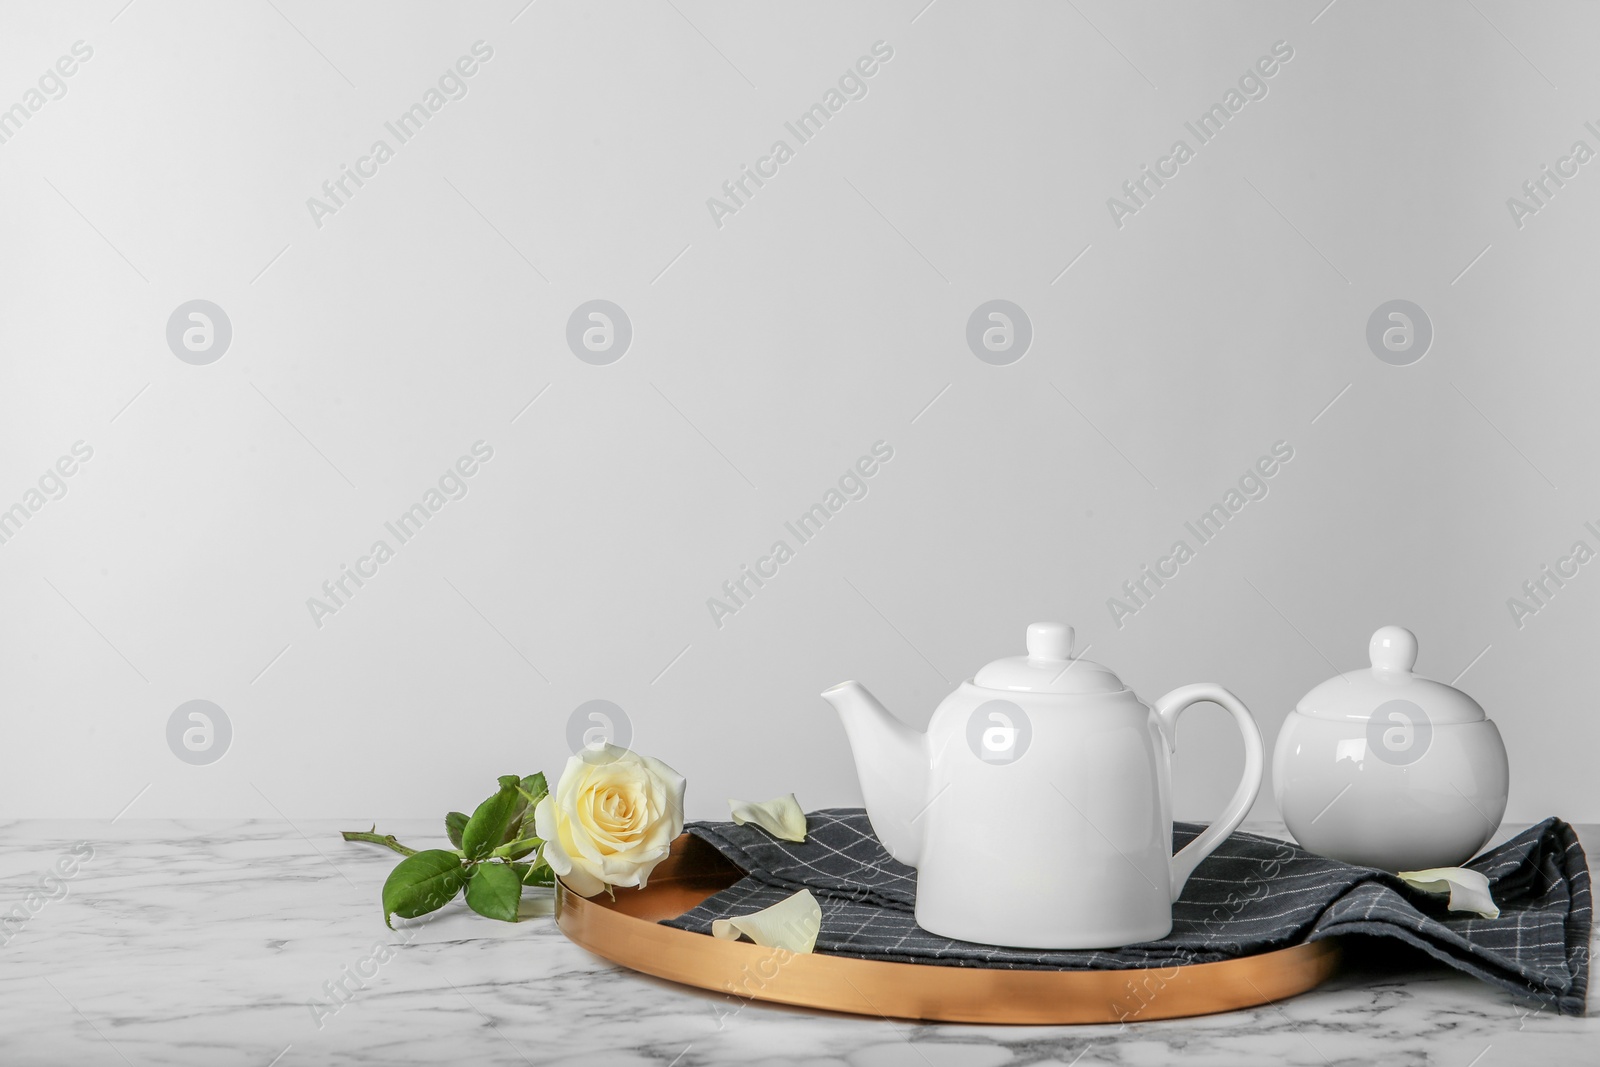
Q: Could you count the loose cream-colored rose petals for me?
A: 3